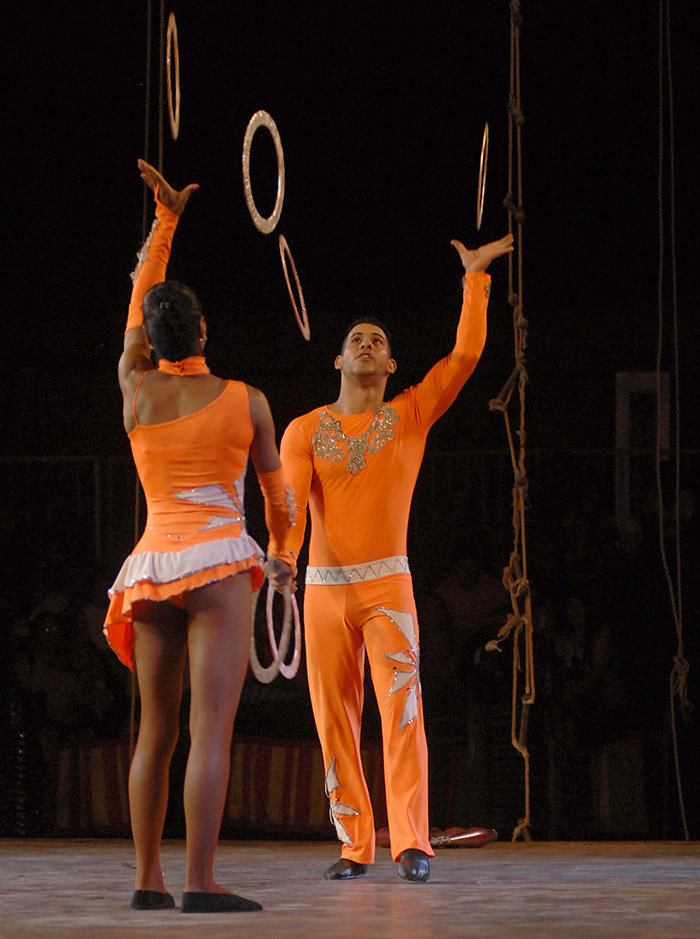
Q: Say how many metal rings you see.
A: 6